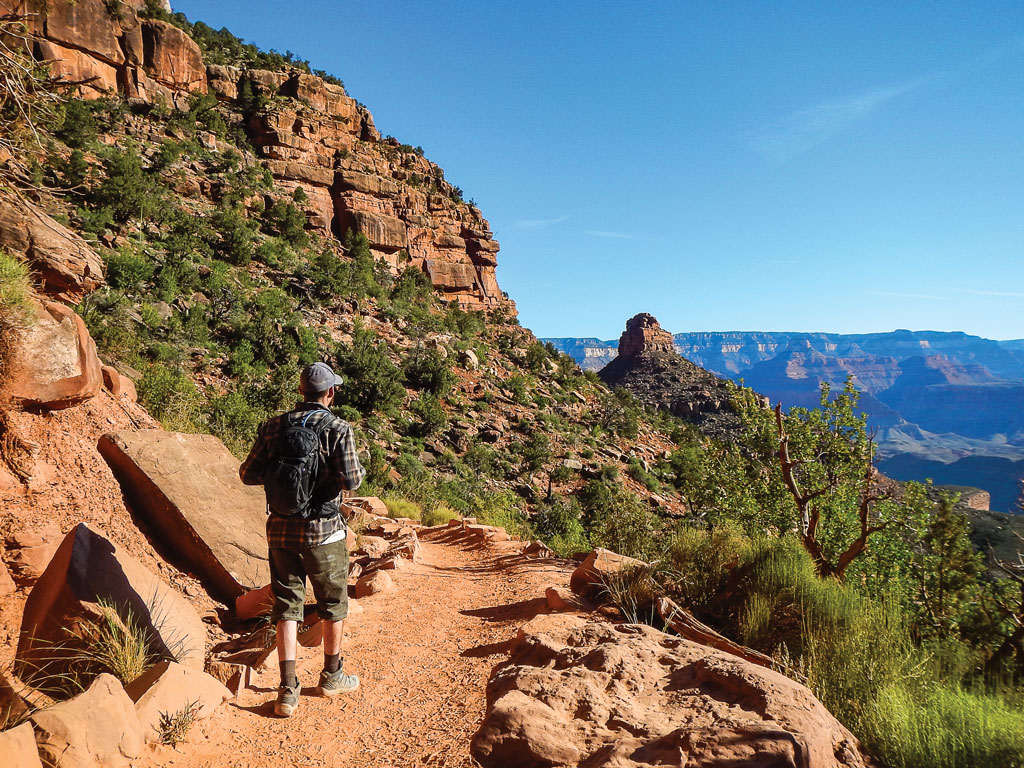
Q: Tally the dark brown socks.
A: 2